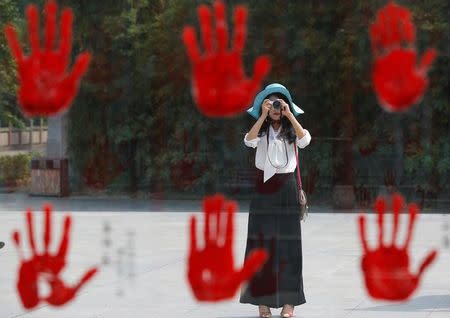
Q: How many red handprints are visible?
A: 6